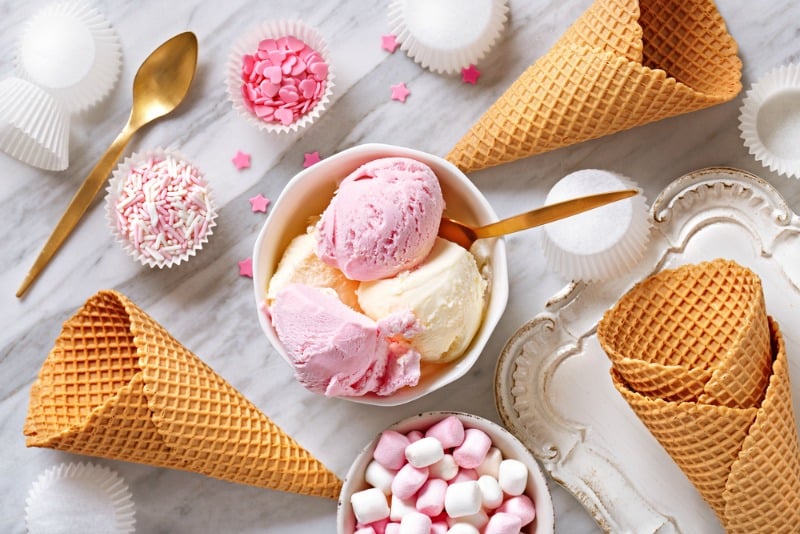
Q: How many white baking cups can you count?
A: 8